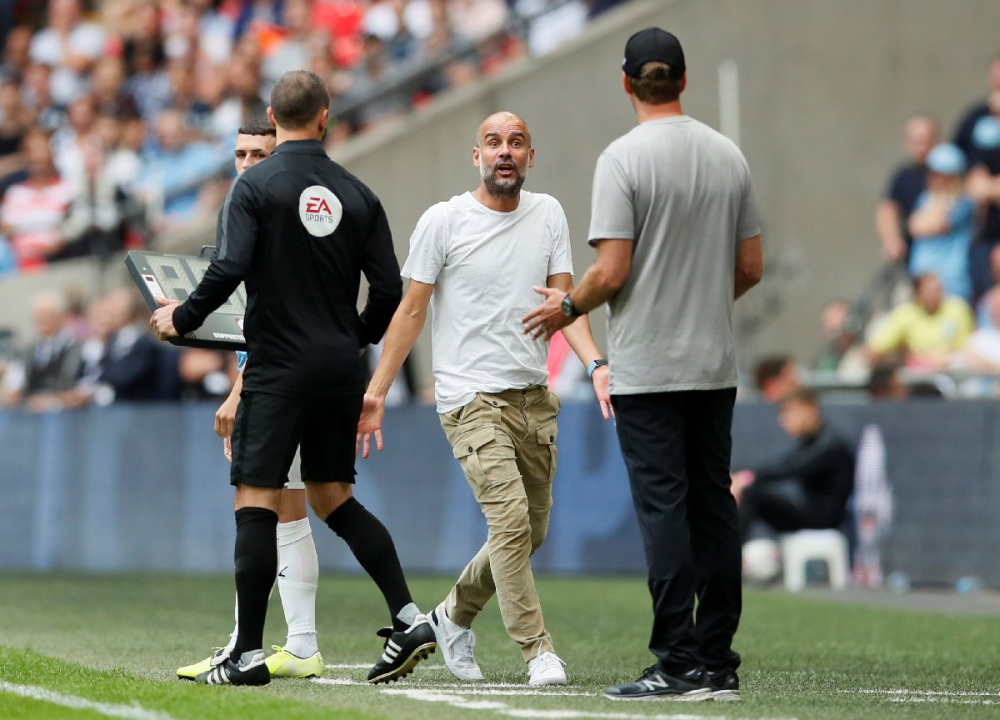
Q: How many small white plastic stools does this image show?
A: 1